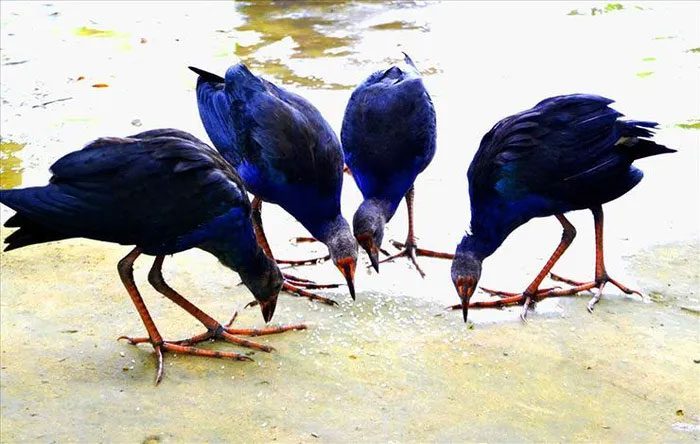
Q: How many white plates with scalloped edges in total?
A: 0